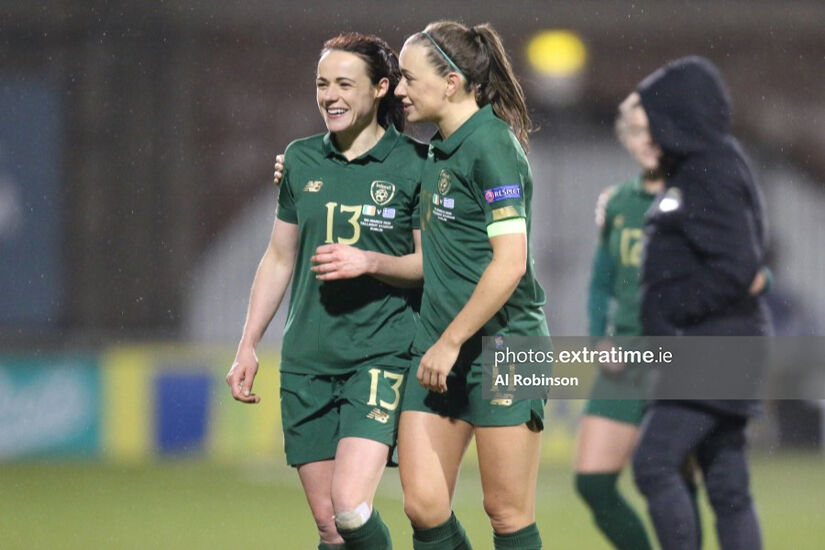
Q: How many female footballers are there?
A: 3